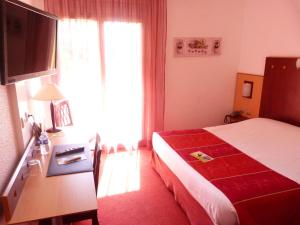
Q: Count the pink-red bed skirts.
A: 1